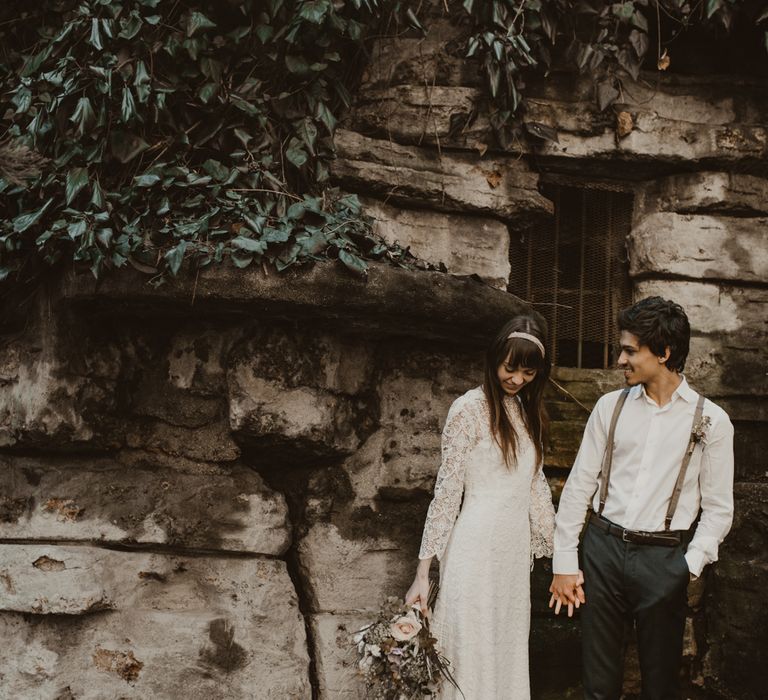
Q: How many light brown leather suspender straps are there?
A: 2